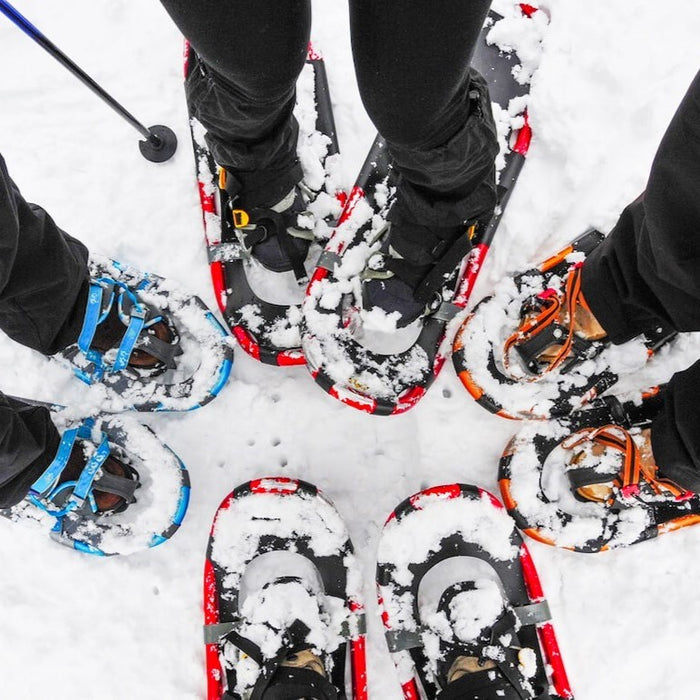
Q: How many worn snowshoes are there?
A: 8